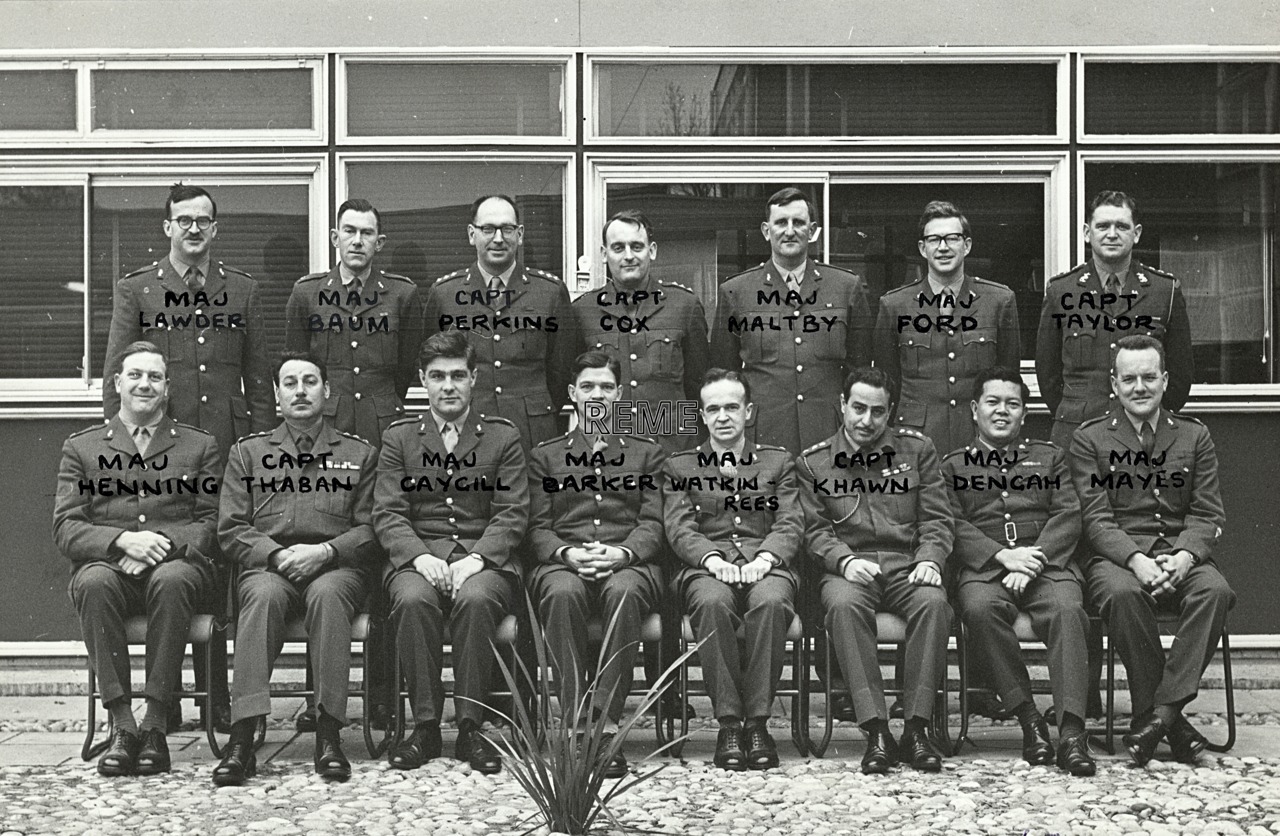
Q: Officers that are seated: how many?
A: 8